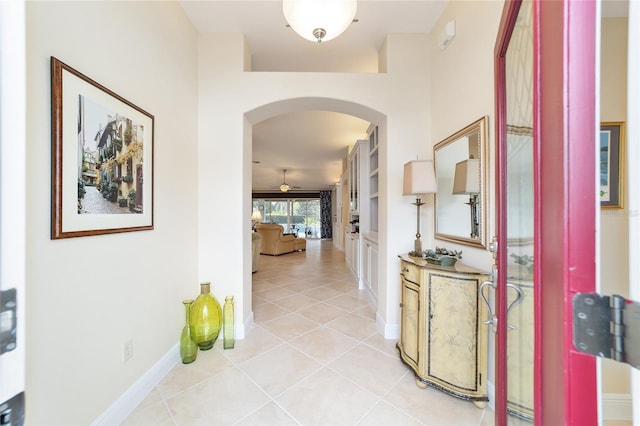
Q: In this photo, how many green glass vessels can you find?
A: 3